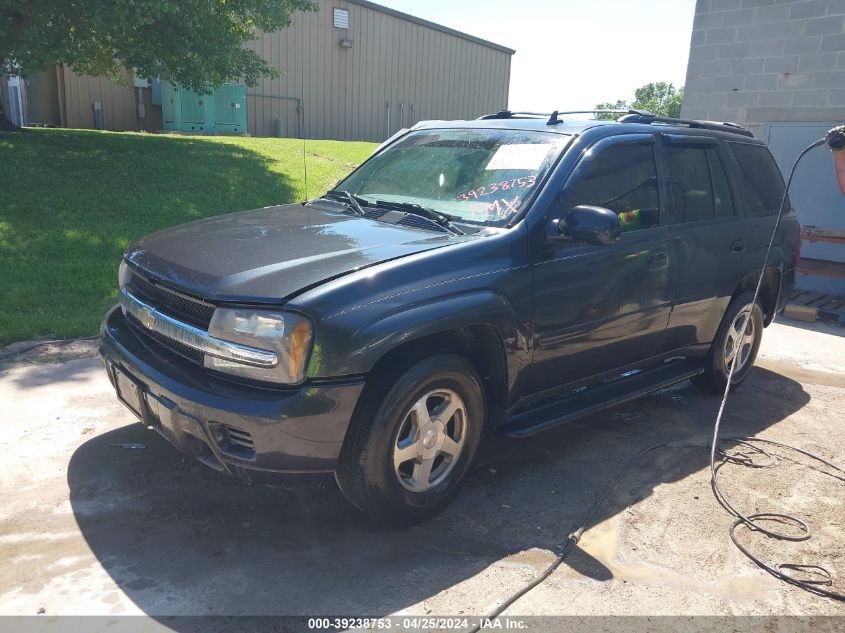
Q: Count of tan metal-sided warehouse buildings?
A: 1